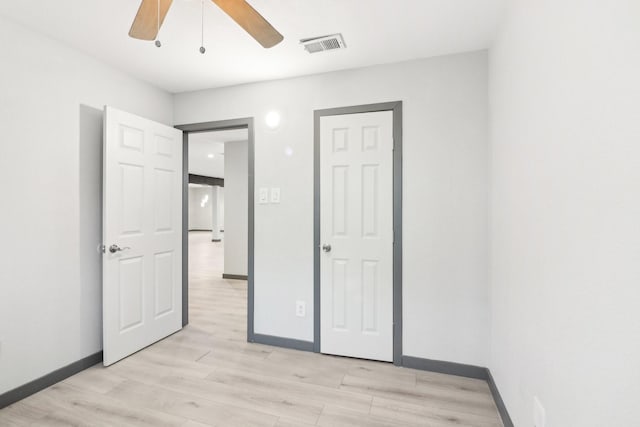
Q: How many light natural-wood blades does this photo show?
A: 2